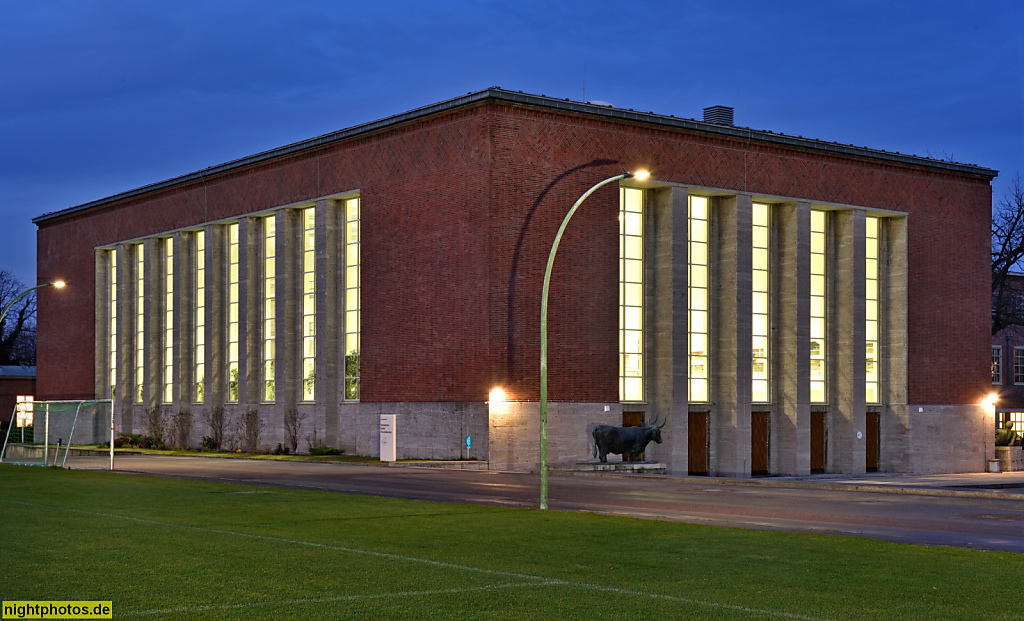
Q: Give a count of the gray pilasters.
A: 11